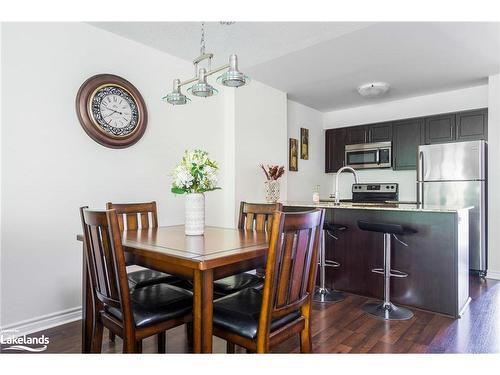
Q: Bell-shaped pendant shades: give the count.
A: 3